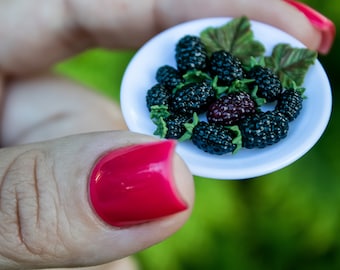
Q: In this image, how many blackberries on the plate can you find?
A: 11